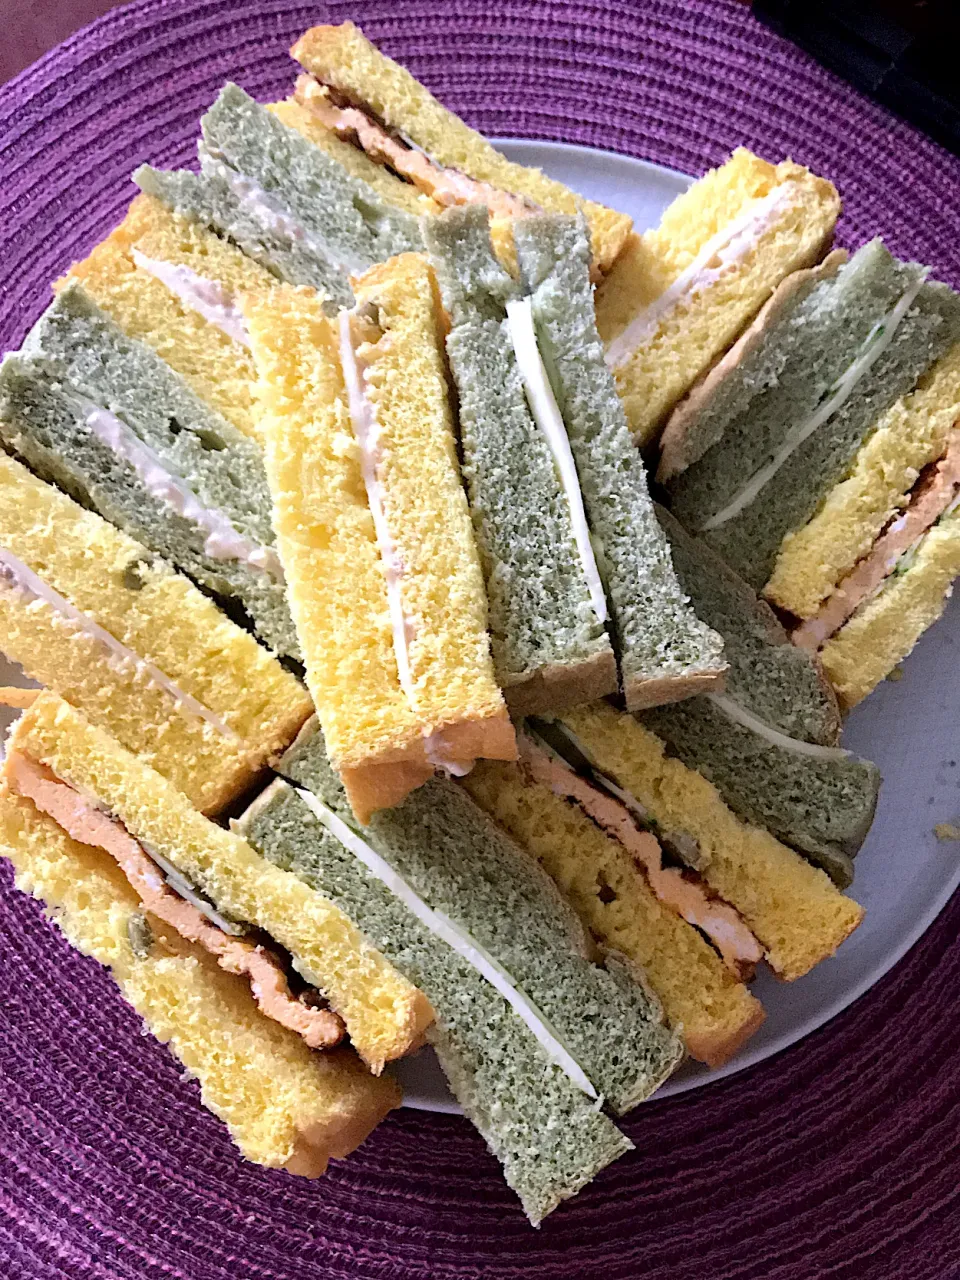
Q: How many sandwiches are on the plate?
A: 14